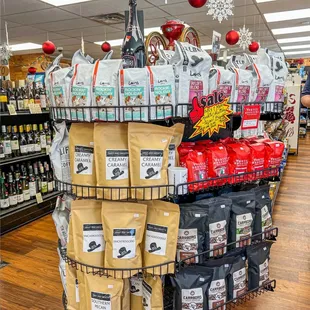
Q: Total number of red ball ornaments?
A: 6